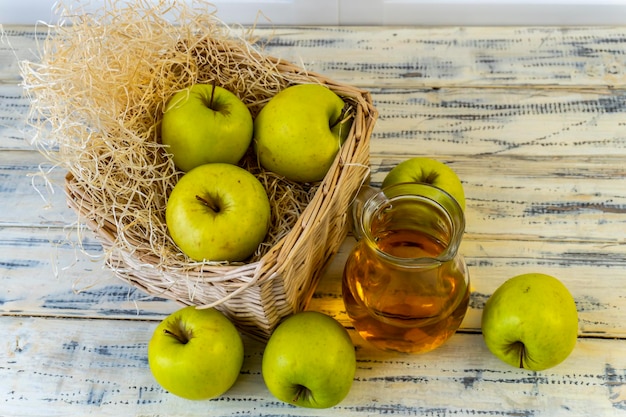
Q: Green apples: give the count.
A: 7